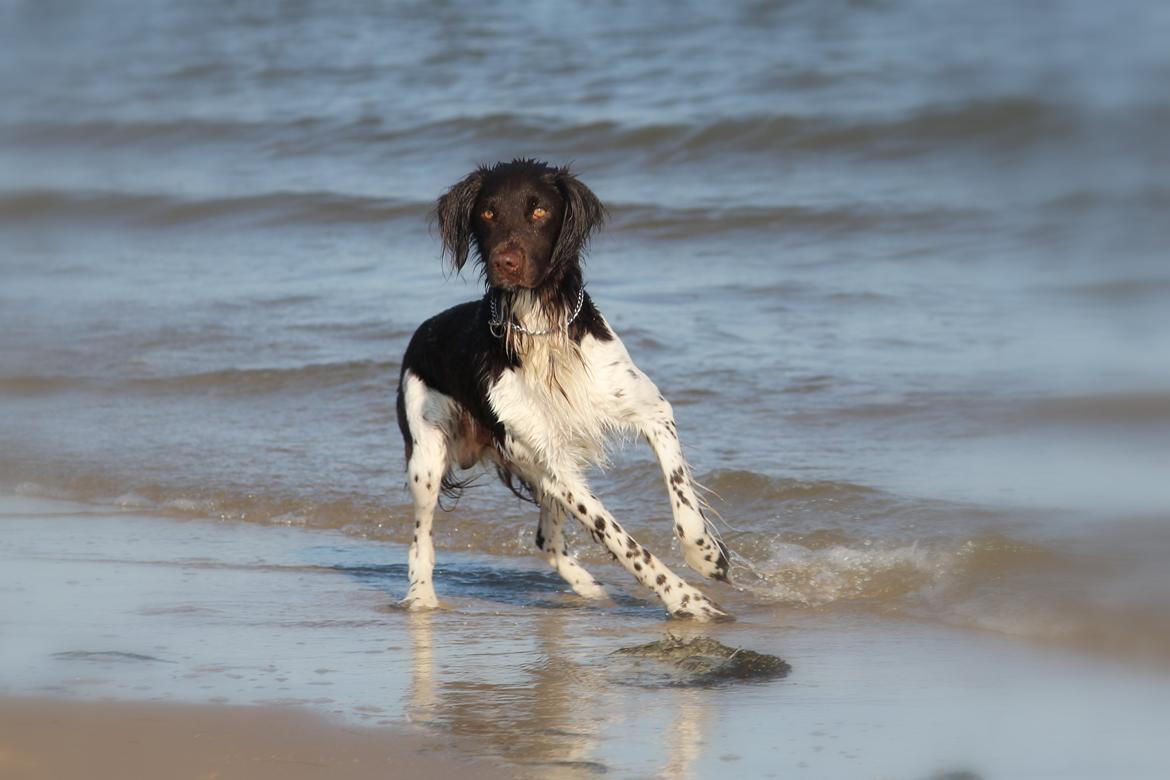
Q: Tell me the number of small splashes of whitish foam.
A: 1